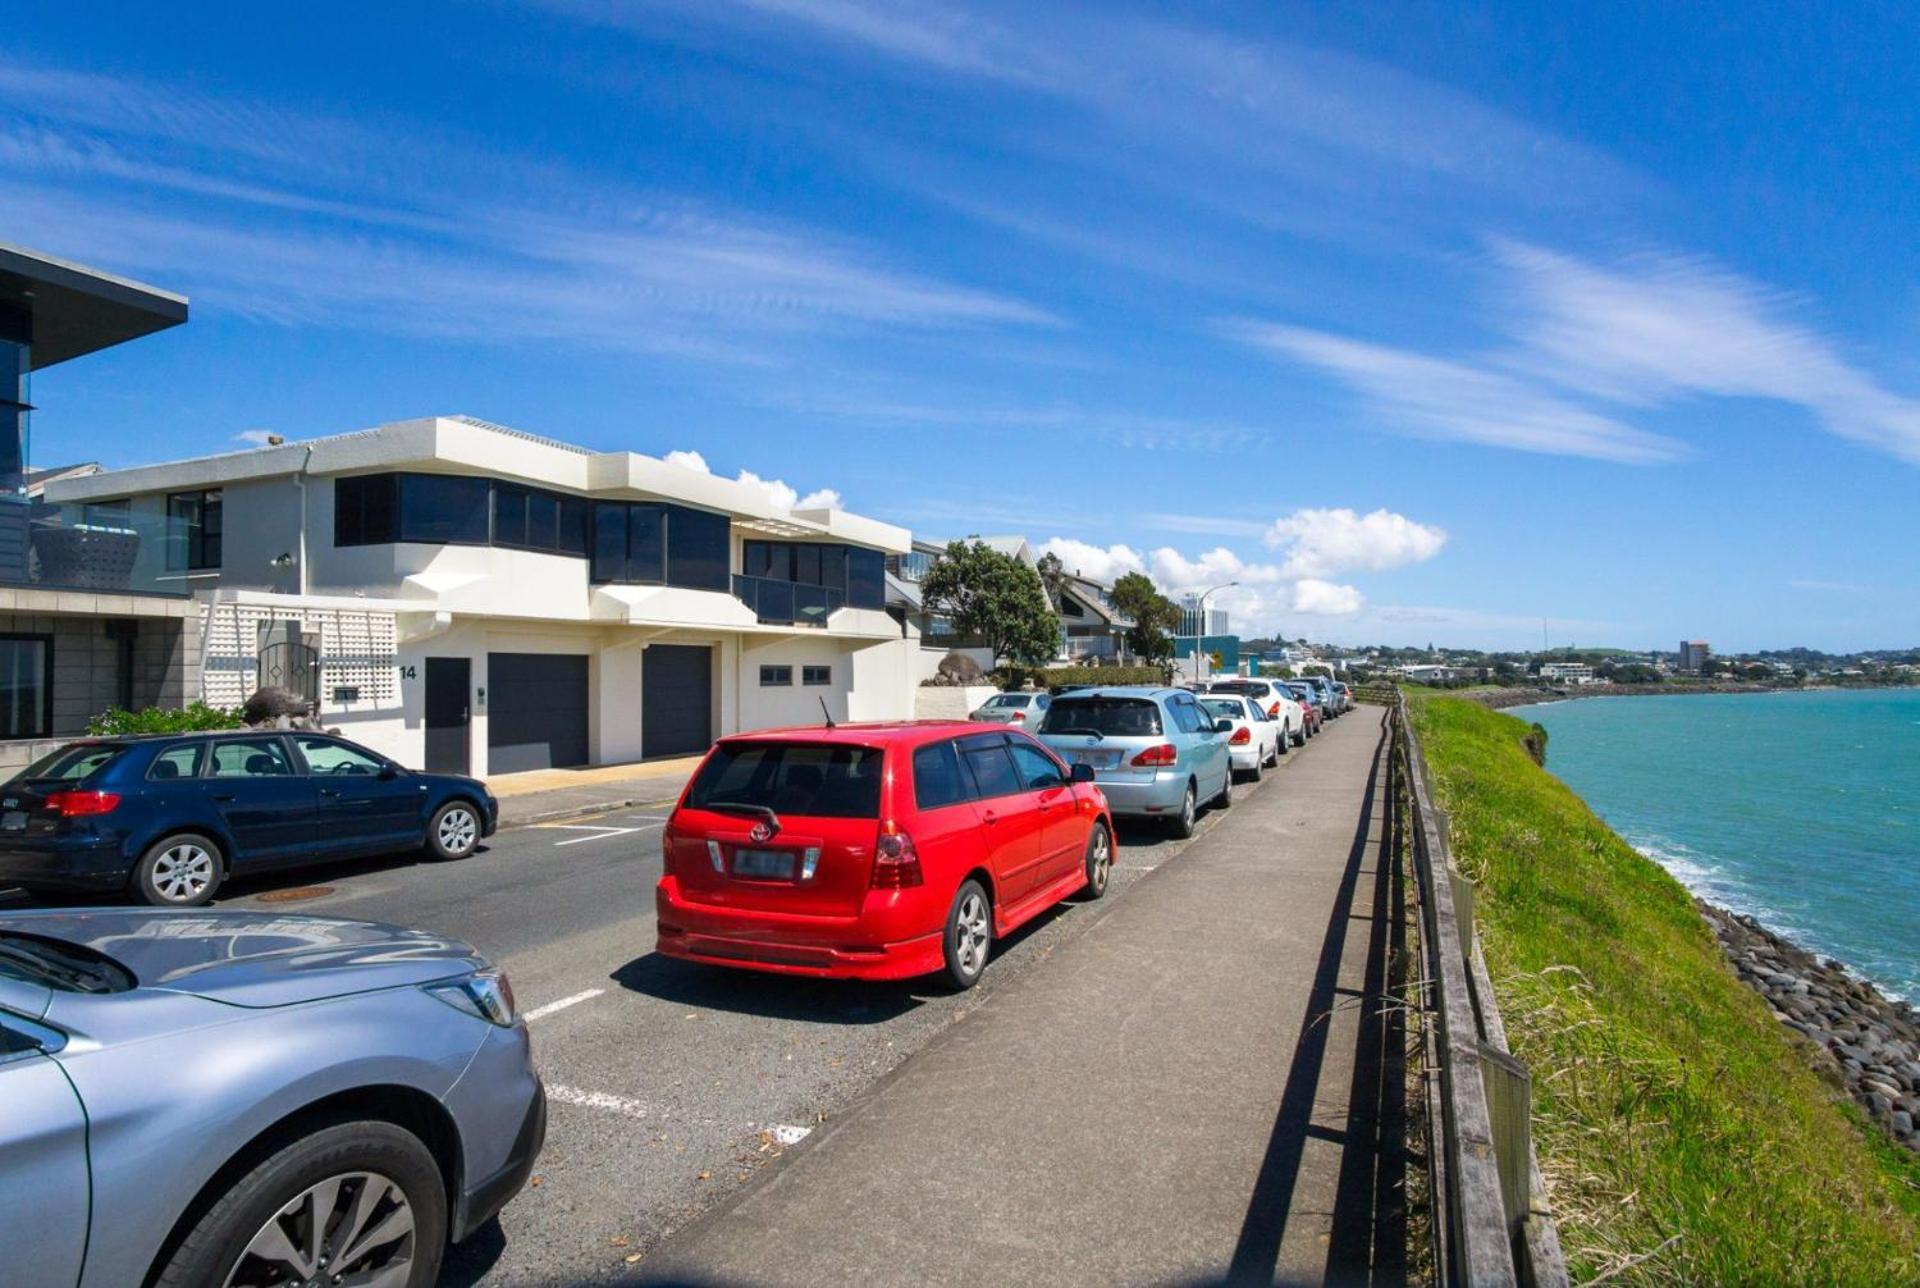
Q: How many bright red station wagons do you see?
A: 1